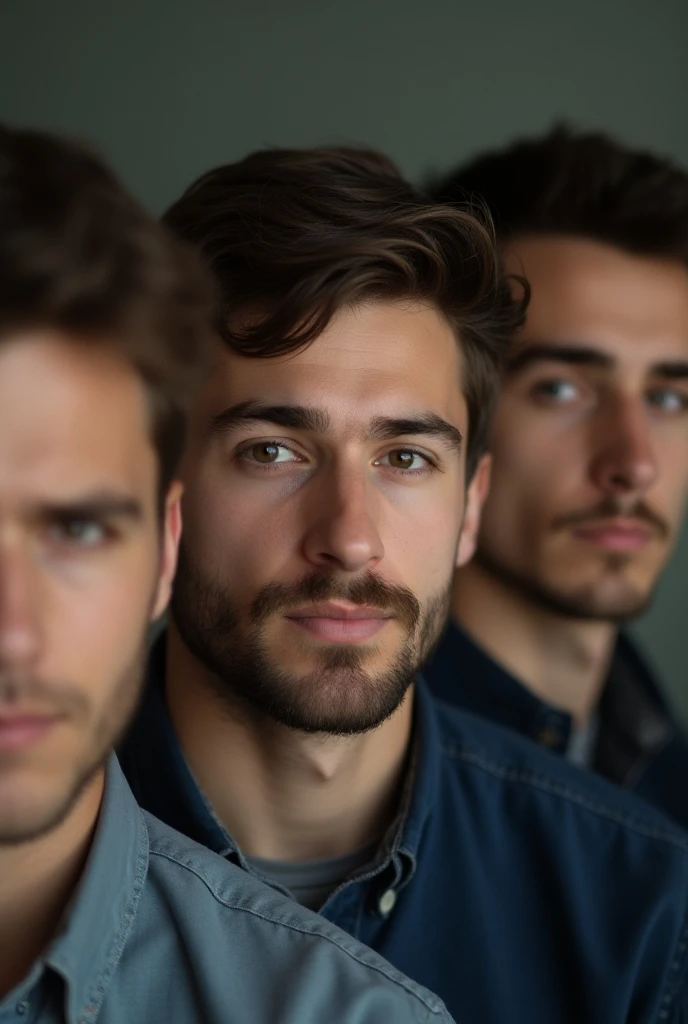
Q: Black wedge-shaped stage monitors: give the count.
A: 0